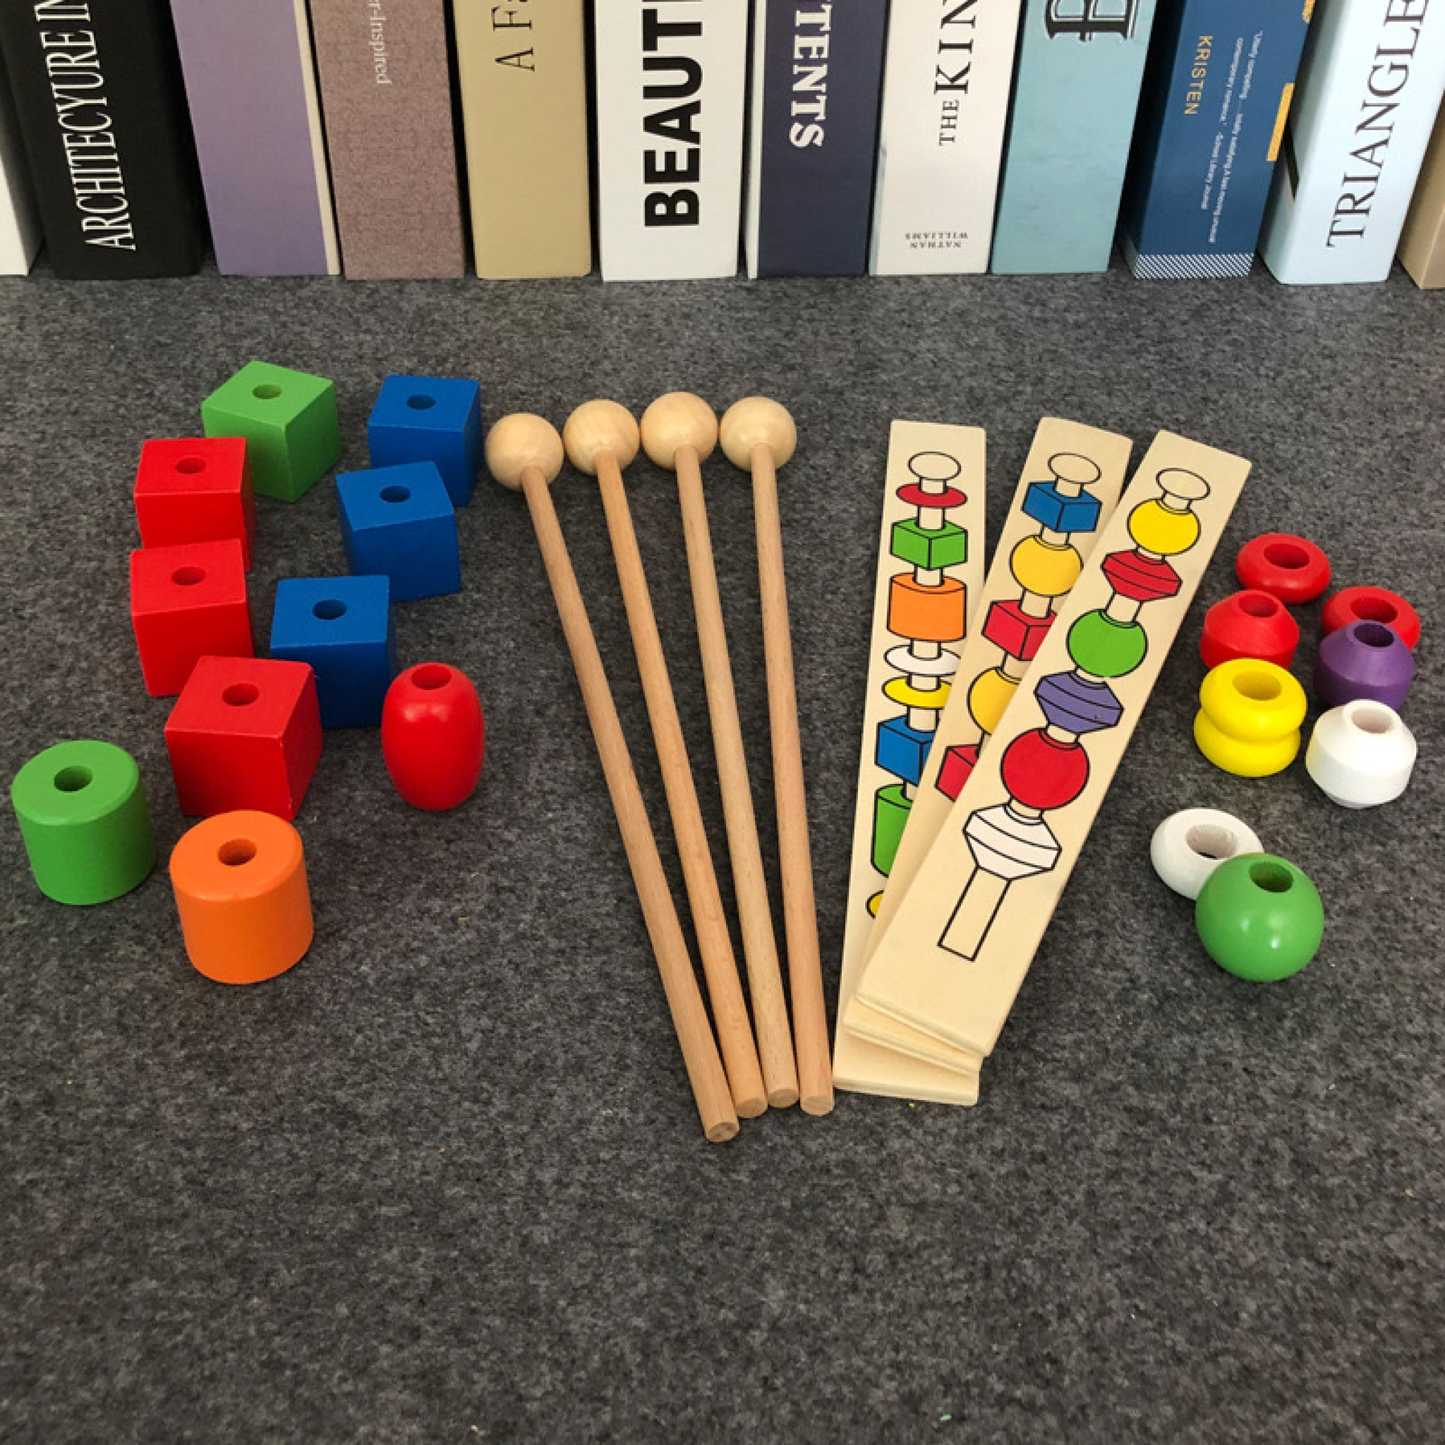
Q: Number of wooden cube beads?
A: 7